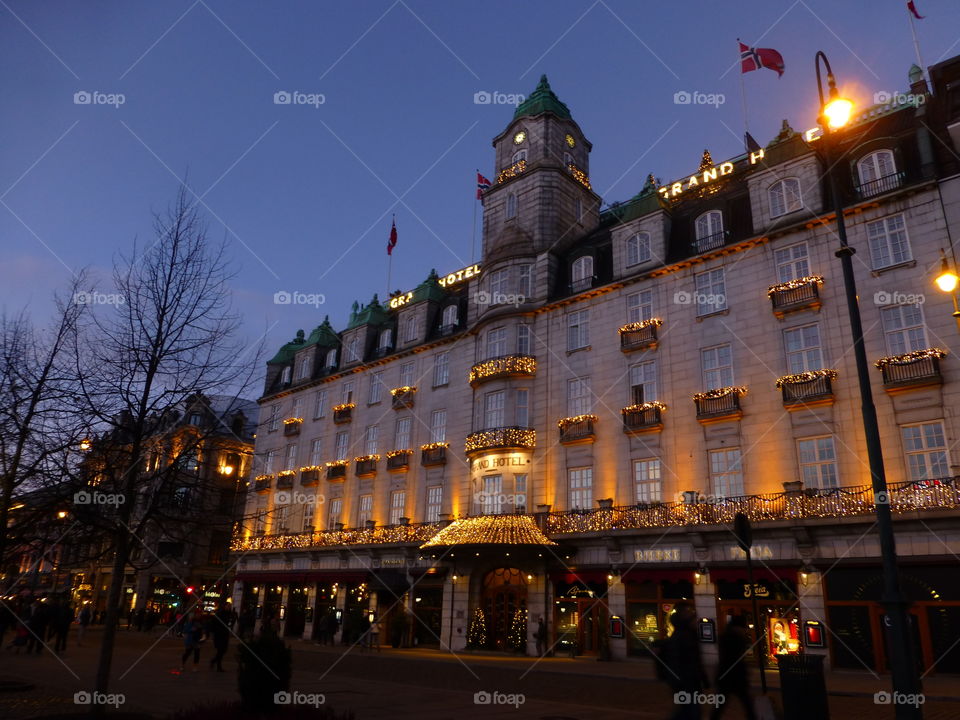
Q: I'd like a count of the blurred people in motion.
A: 2